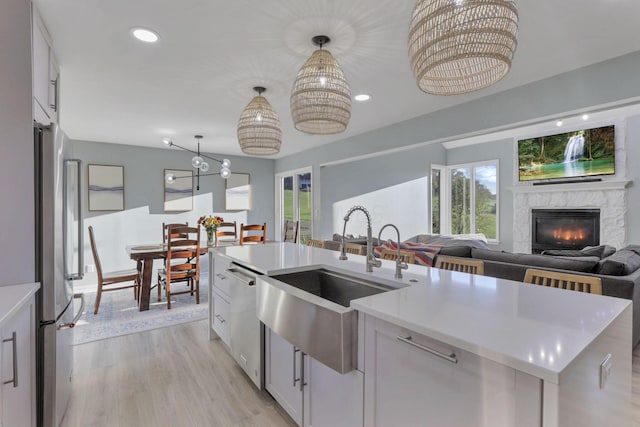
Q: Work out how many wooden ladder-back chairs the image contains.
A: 6